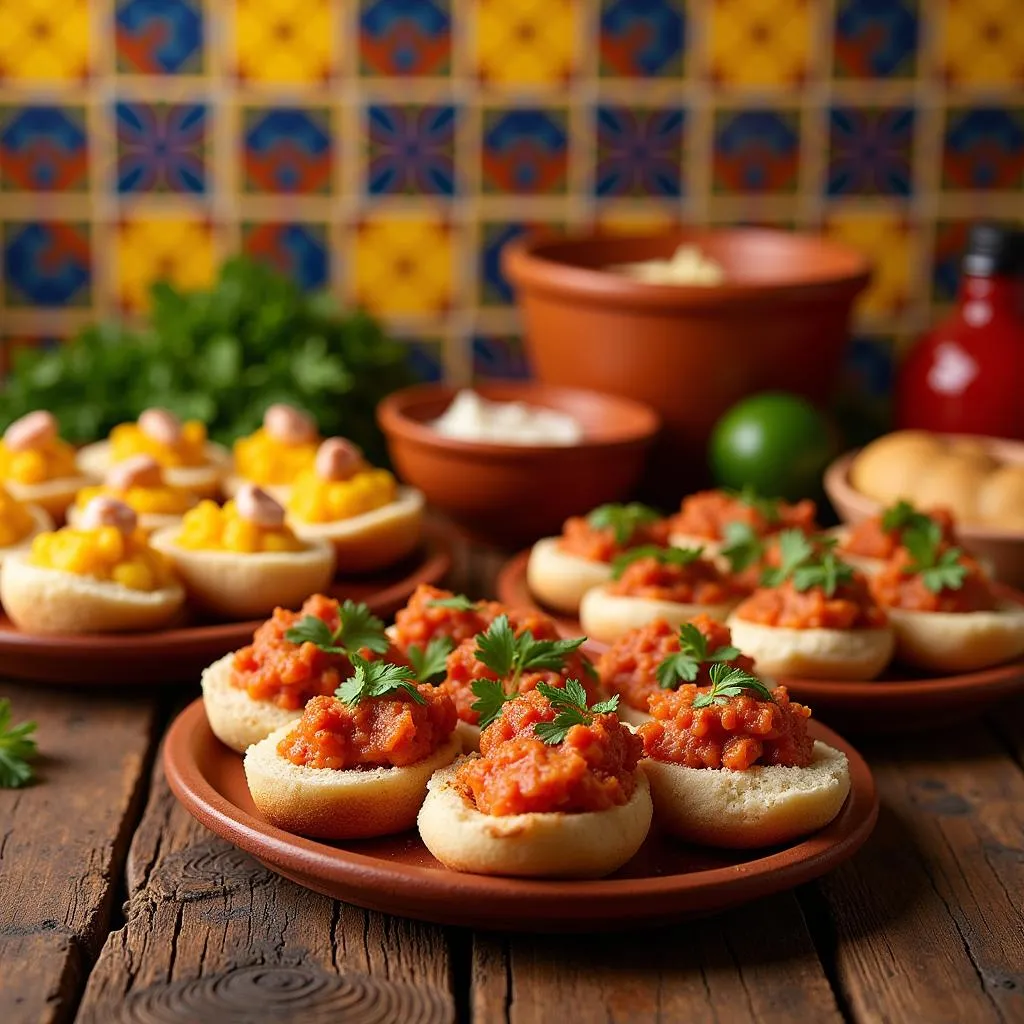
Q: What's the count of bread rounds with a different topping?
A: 8